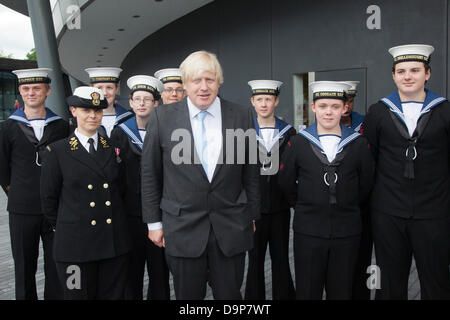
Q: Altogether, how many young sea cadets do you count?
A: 8